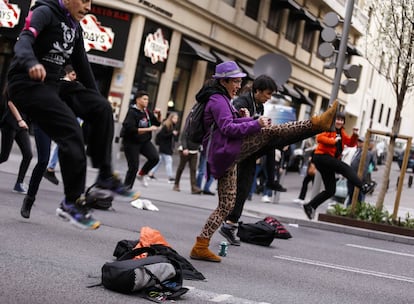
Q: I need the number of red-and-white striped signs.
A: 3